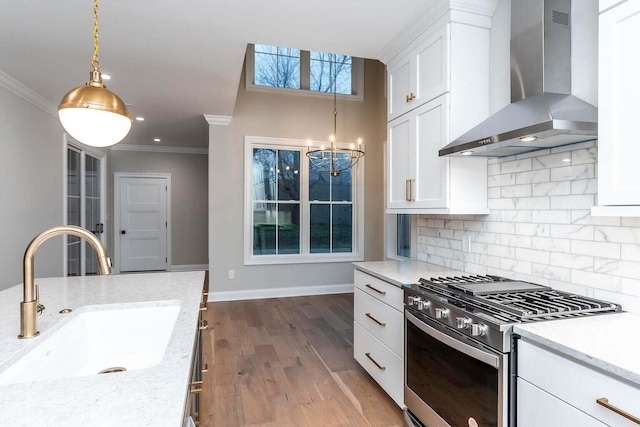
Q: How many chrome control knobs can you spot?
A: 5